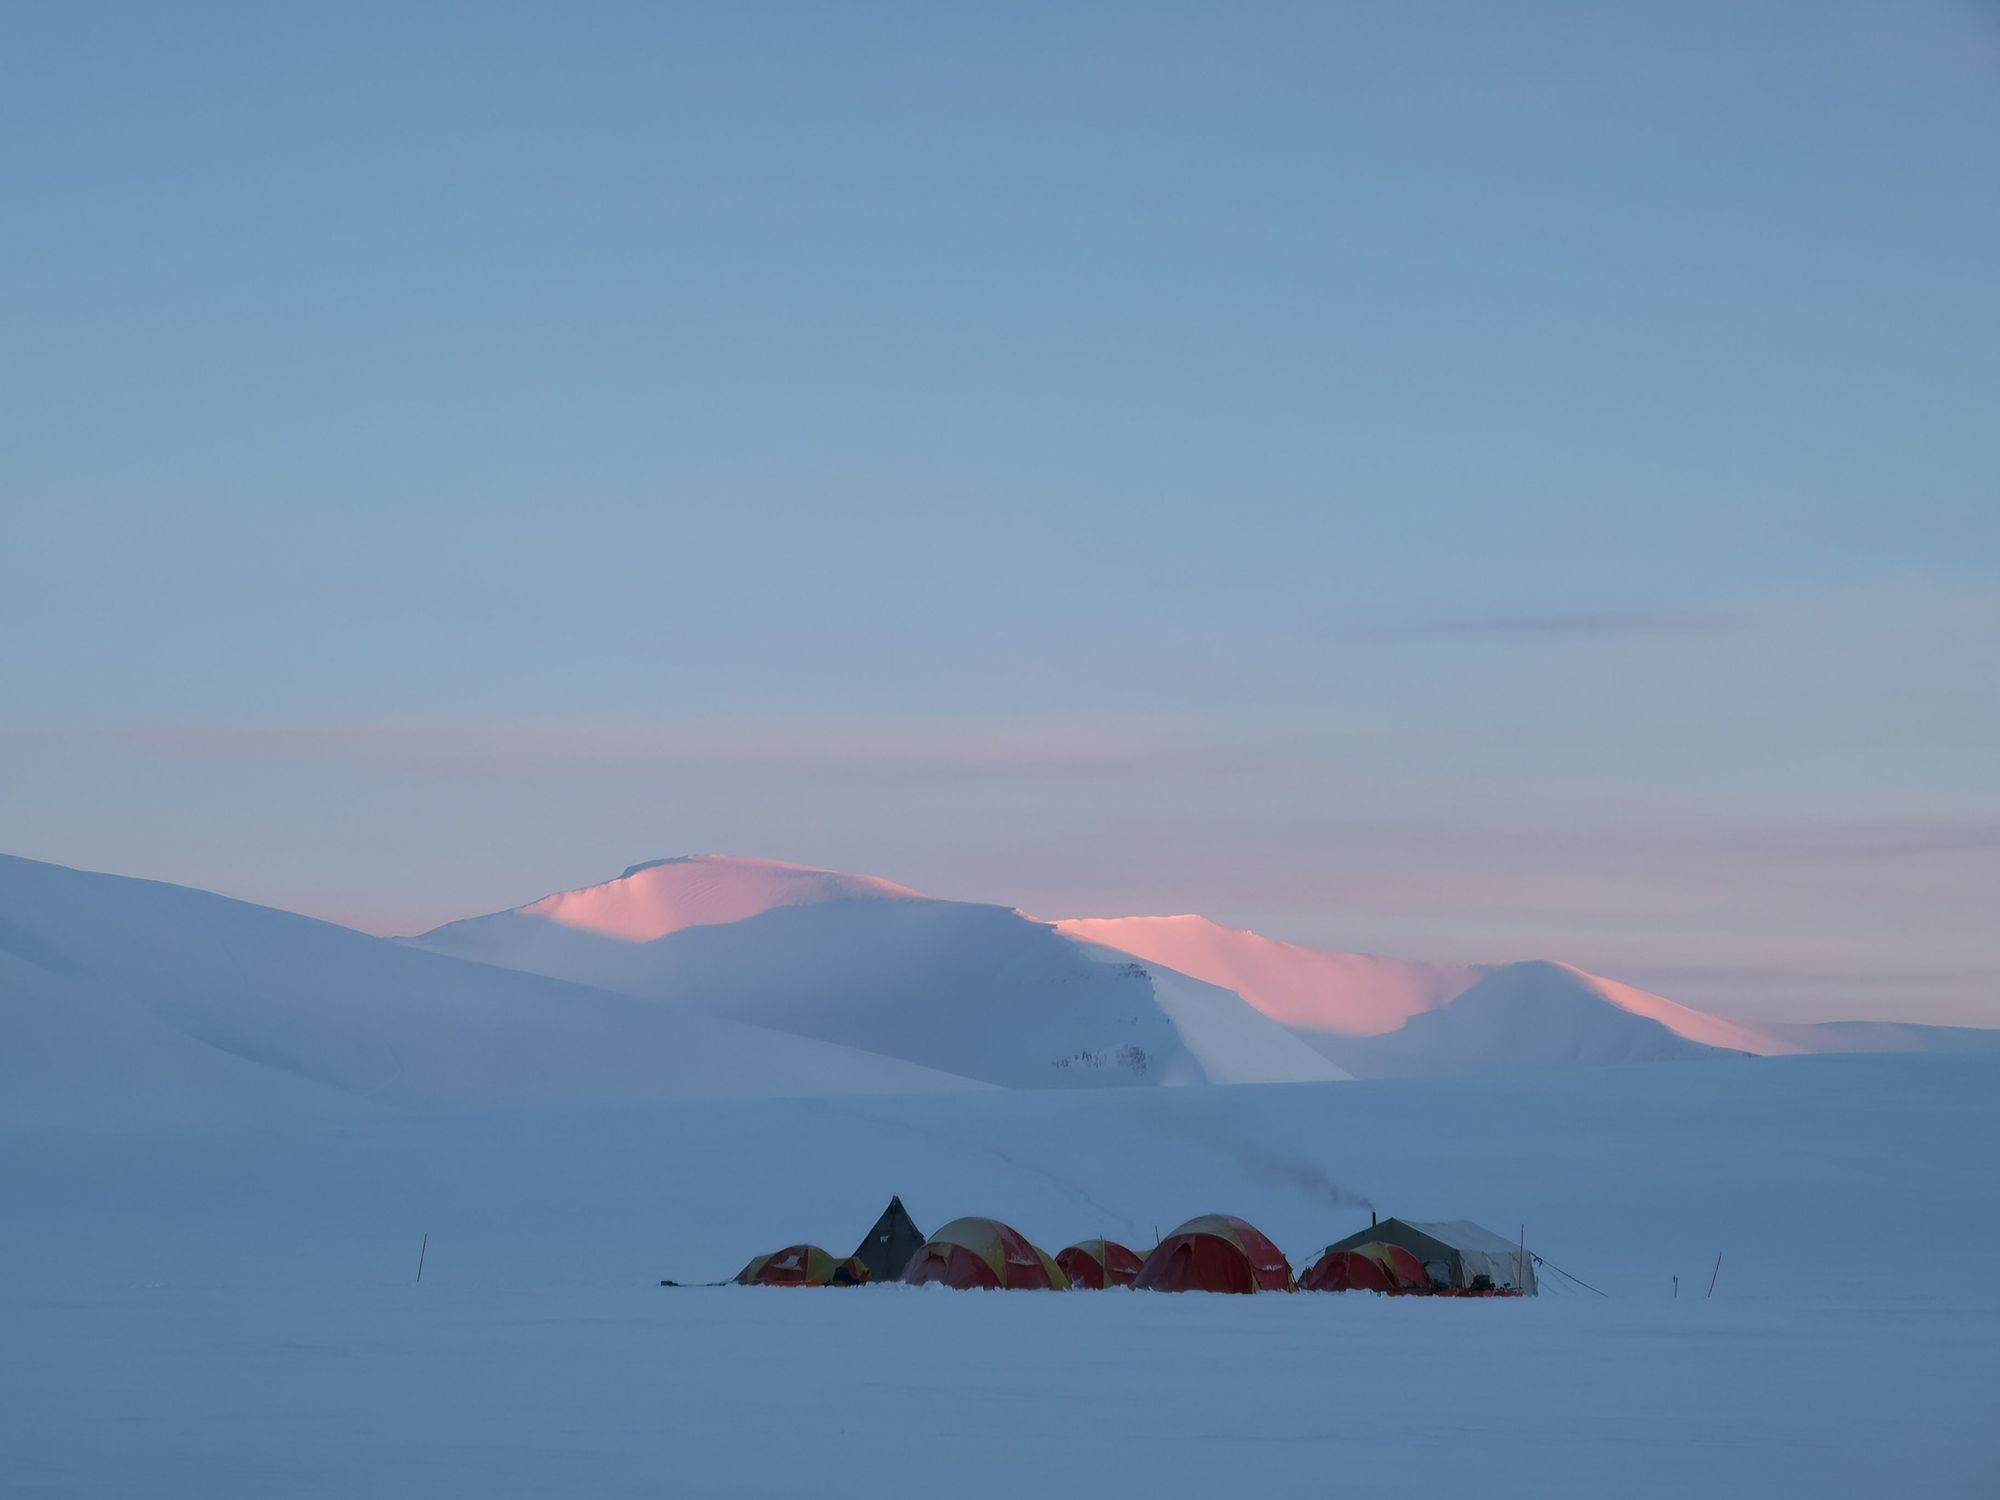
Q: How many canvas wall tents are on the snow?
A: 1